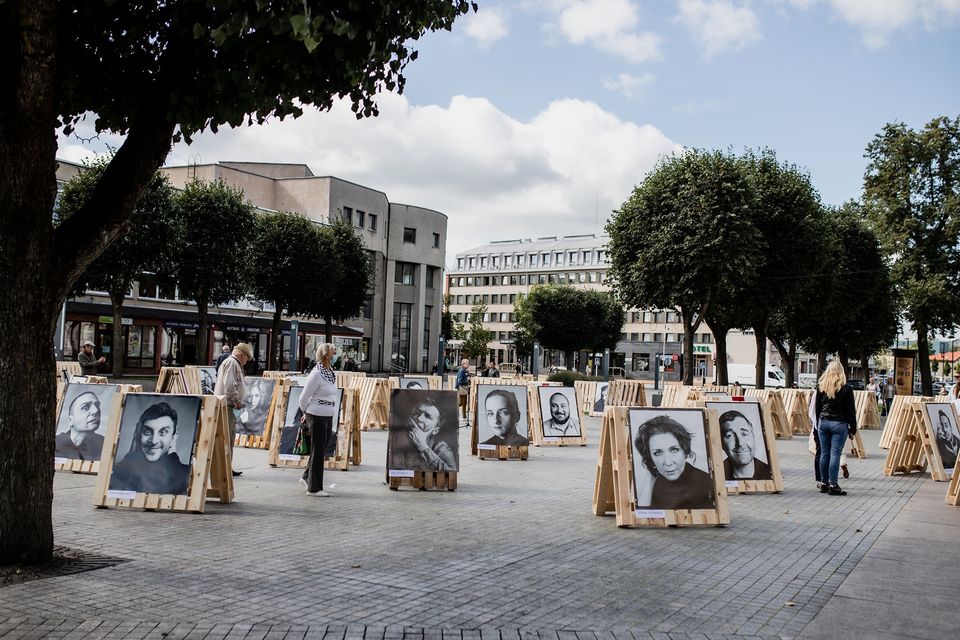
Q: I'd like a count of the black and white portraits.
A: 13